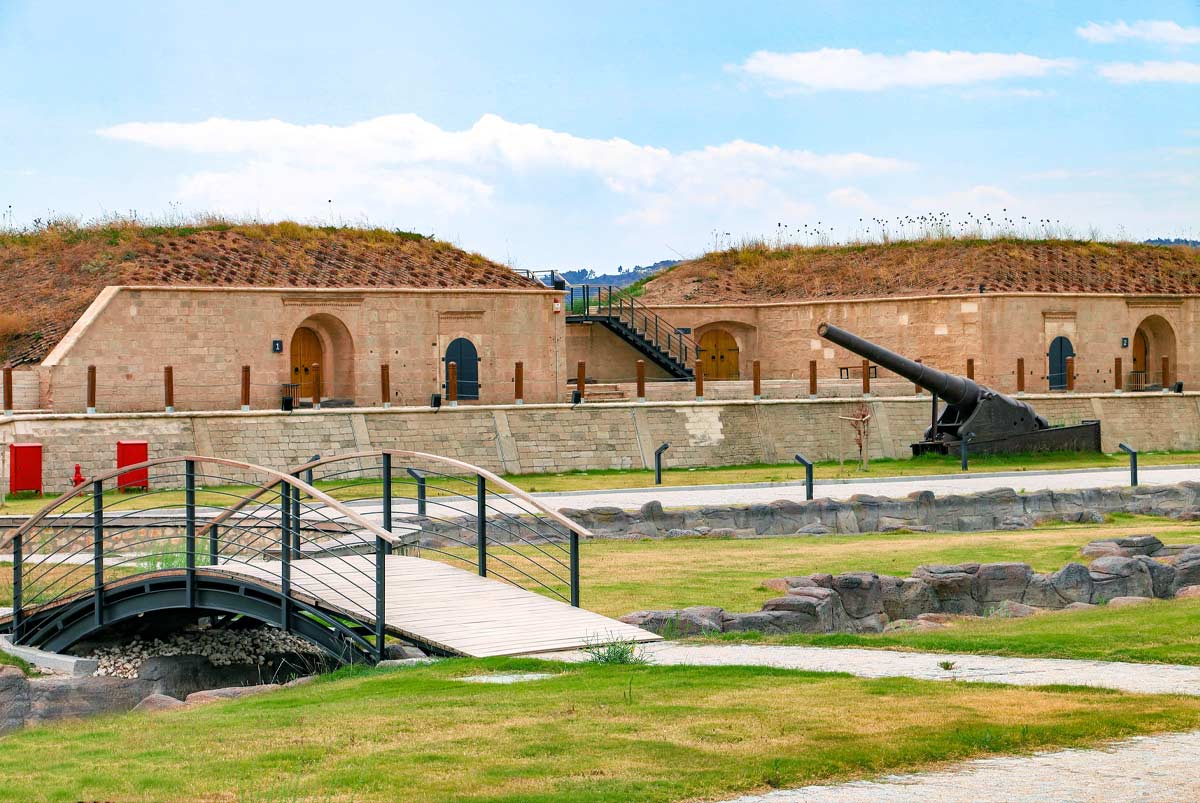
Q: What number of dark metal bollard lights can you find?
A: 6